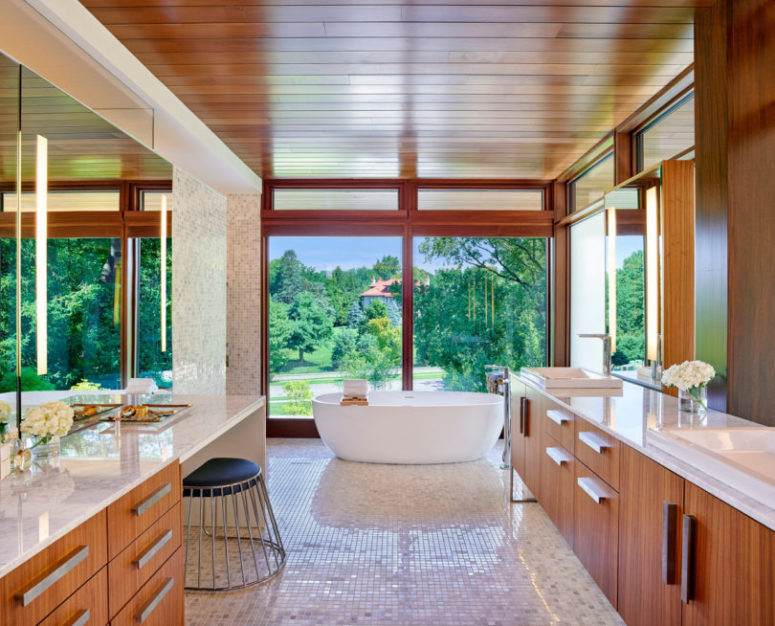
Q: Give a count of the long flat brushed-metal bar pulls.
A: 13